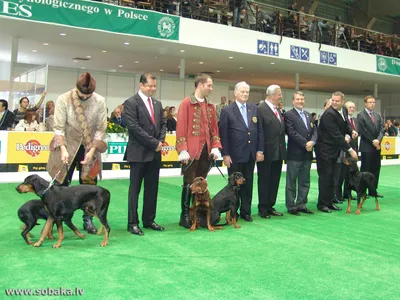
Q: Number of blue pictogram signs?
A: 6